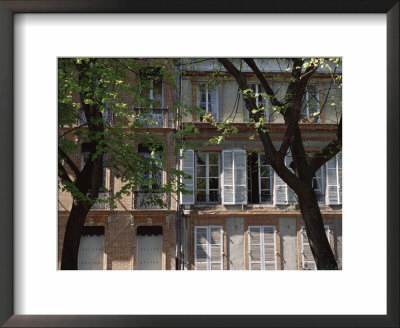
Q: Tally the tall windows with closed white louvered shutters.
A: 3